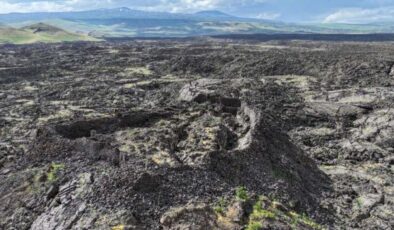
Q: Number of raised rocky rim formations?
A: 1